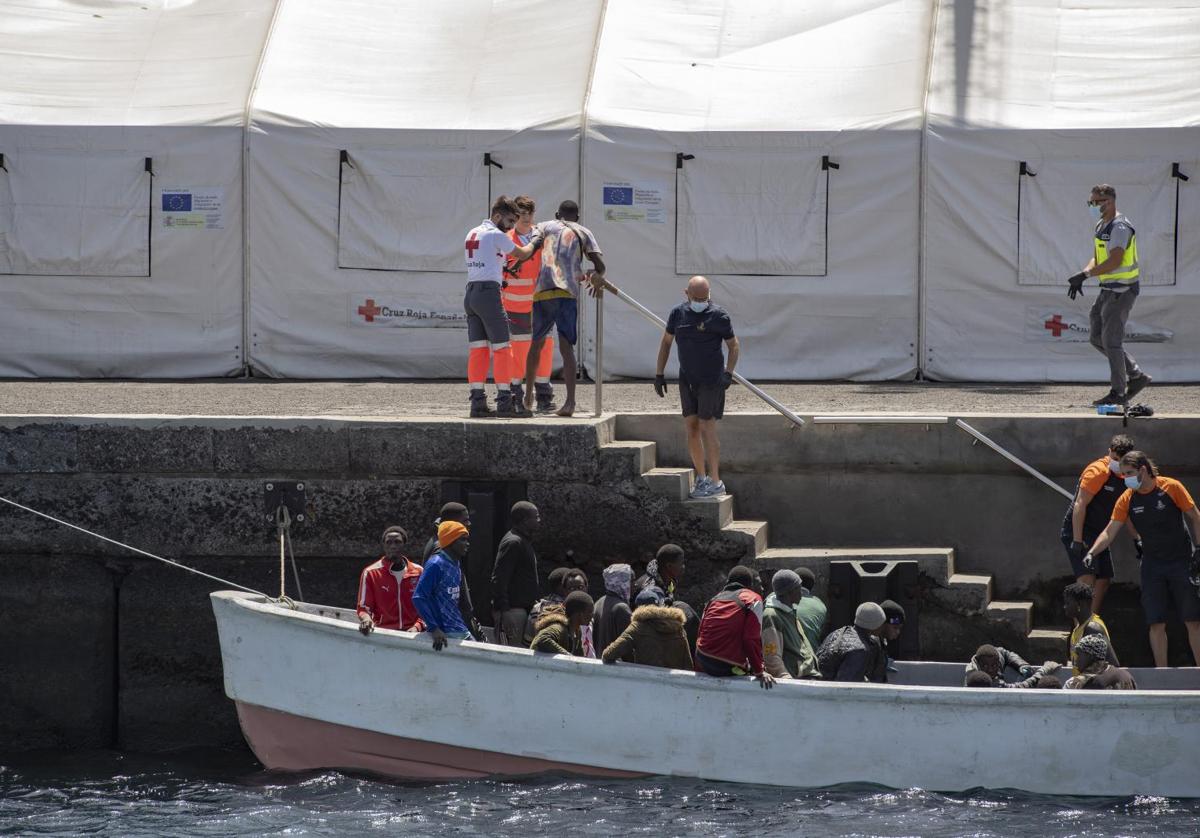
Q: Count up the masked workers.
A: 4